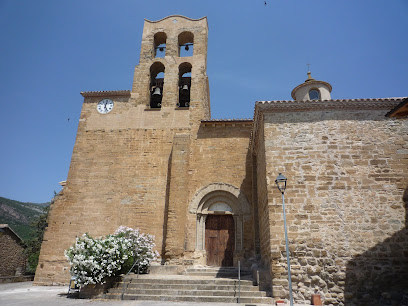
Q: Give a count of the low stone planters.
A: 1